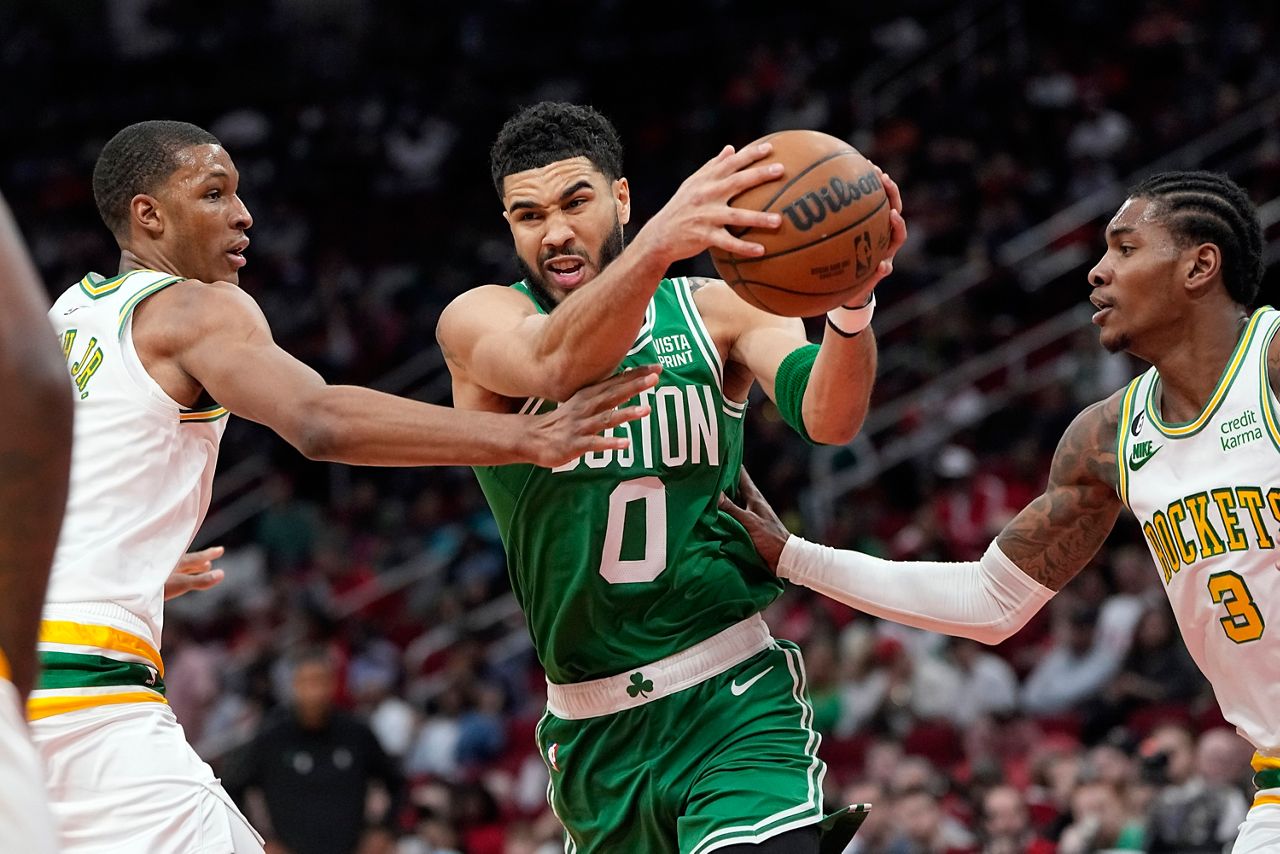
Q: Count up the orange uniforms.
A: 0